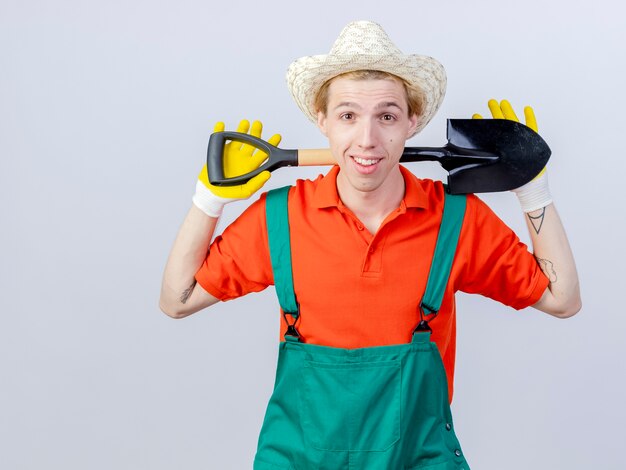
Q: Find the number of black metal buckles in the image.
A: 2